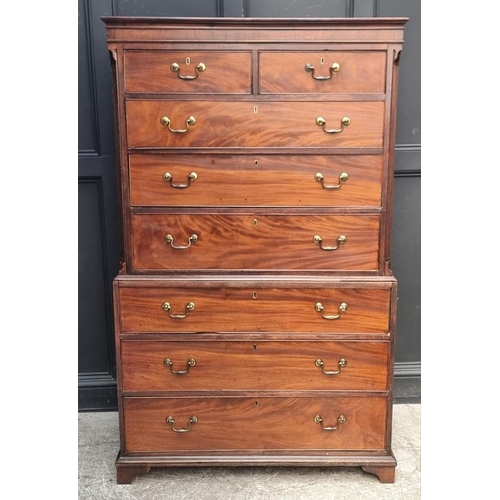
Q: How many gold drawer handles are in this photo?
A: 14